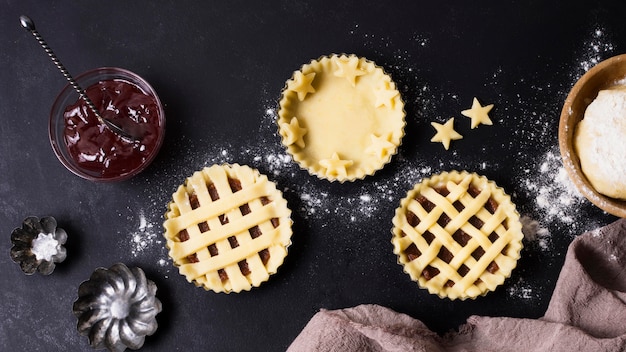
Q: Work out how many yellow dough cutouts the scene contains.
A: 8